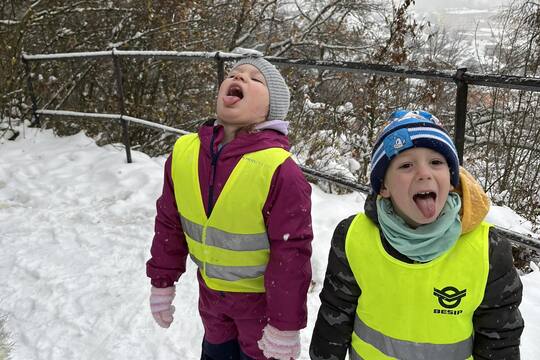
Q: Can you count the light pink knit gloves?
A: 2